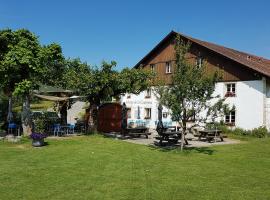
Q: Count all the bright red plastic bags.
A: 0